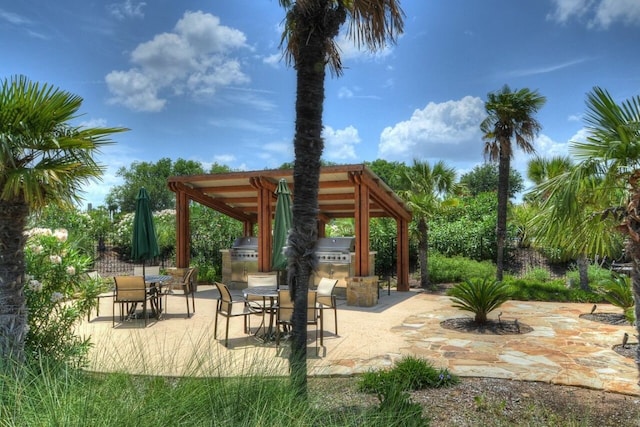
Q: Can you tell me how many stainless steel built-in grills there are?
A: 2